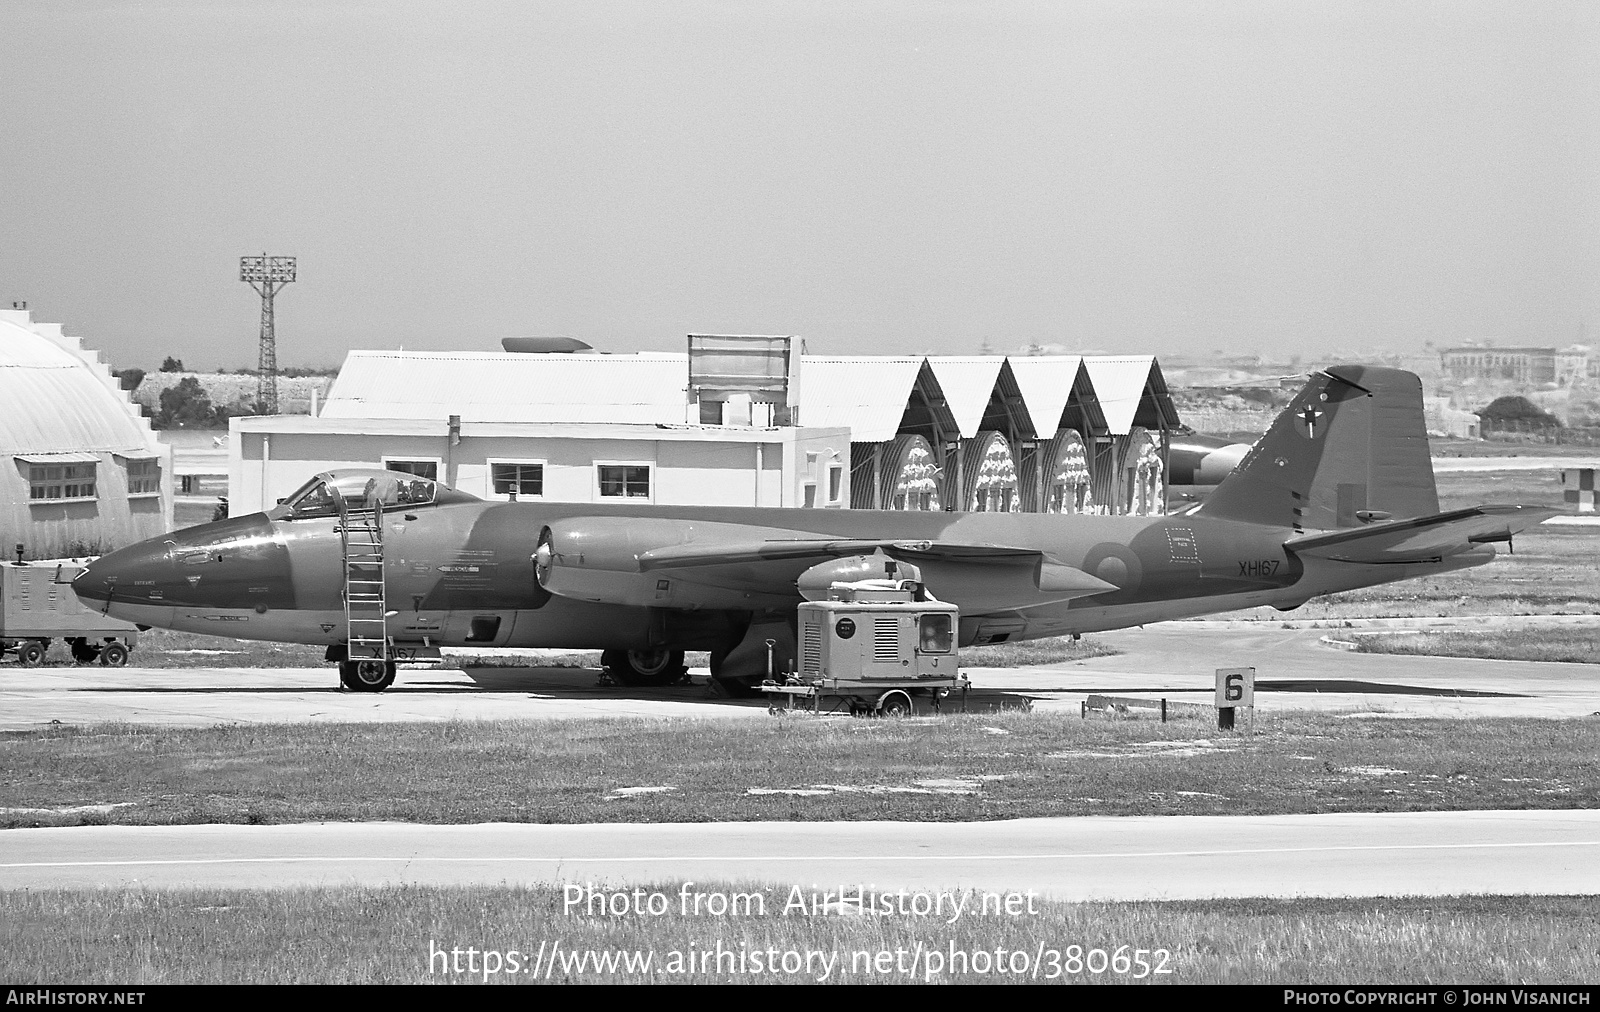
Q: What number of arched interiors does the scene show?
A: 4